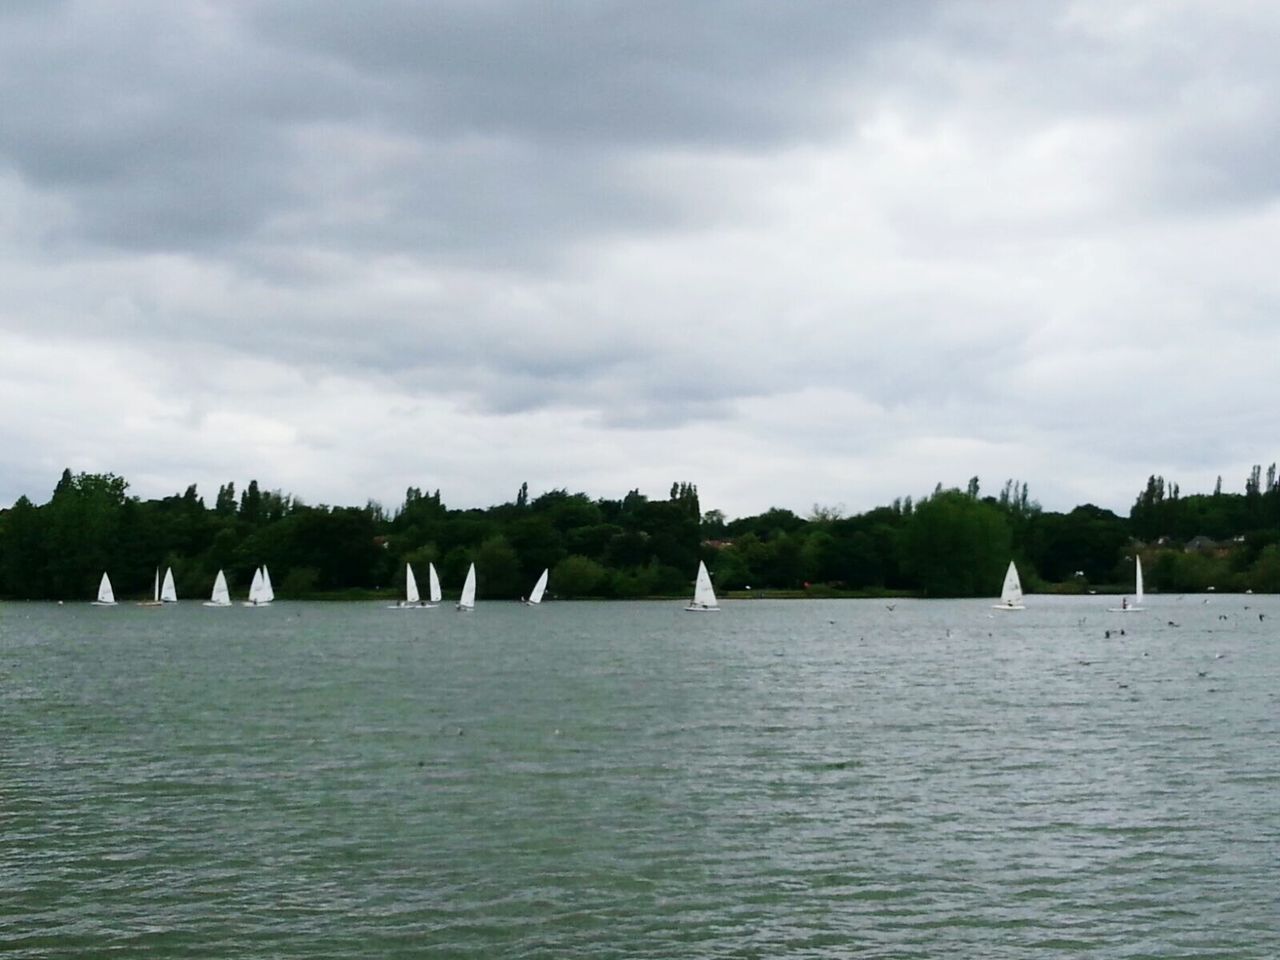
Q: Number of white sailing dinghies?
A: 13